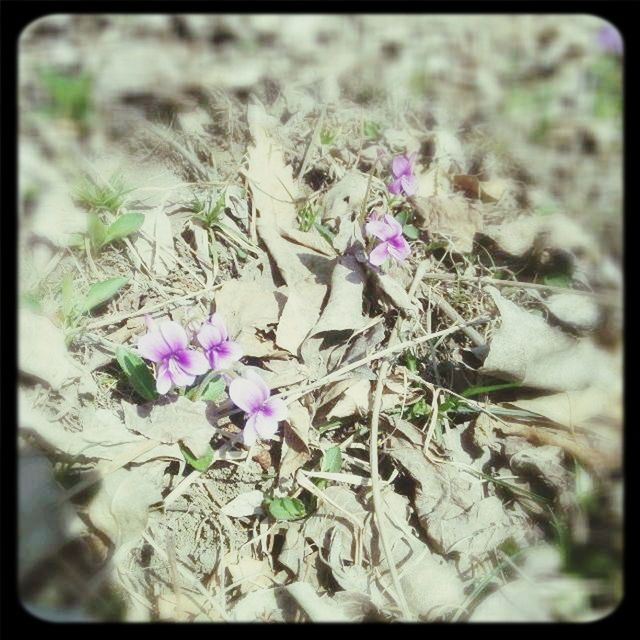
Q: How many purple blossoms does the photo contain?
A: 5